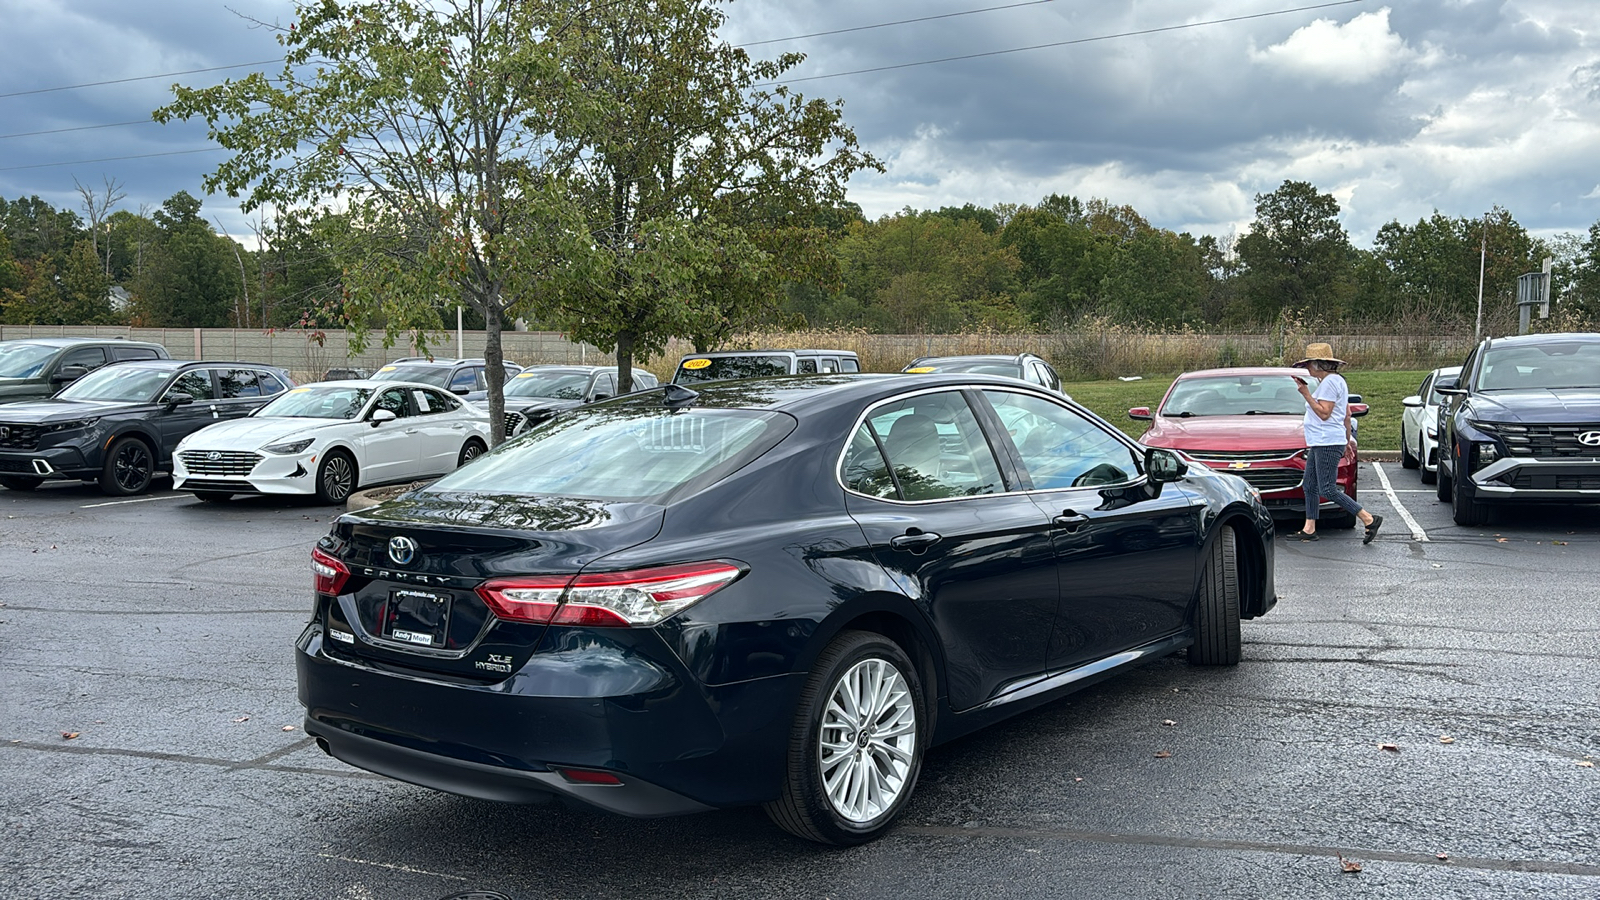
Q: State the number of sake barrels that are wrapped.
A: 0